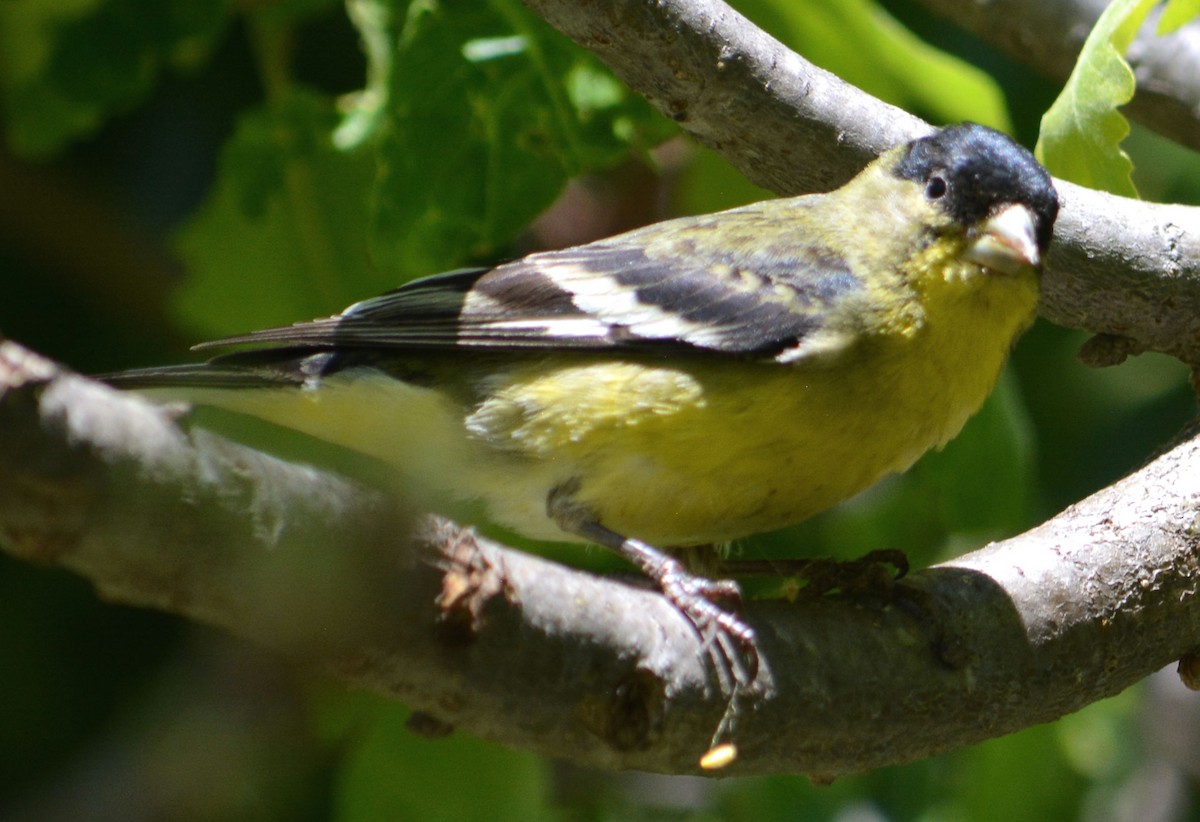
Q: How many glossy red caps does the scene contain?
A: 0